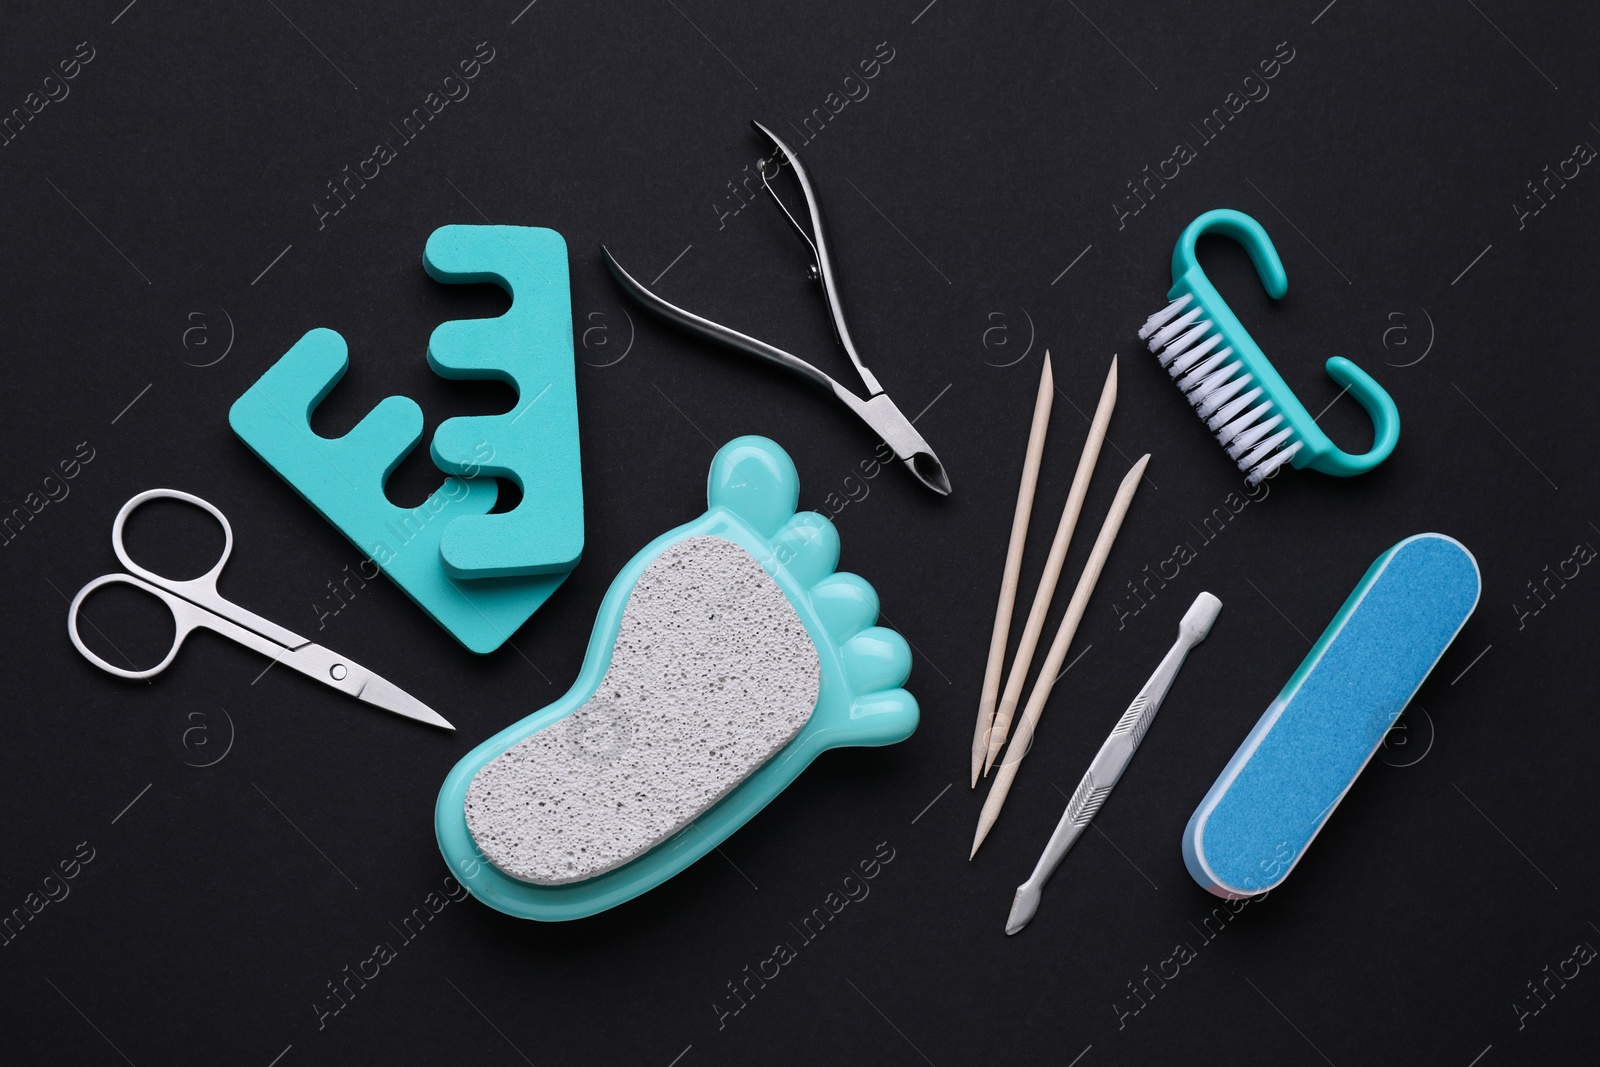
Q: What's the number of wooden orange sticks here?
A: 3